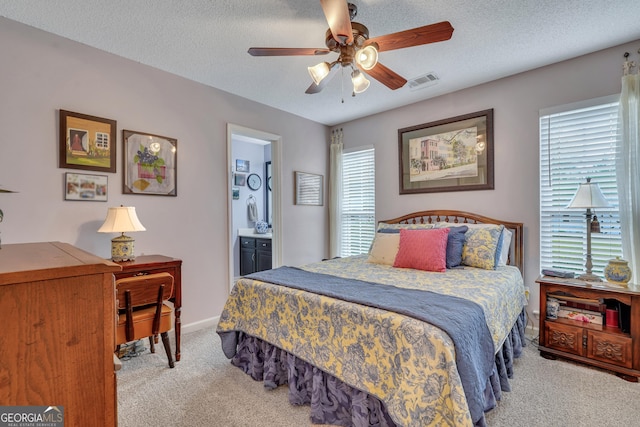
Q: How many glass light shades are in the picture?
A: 3